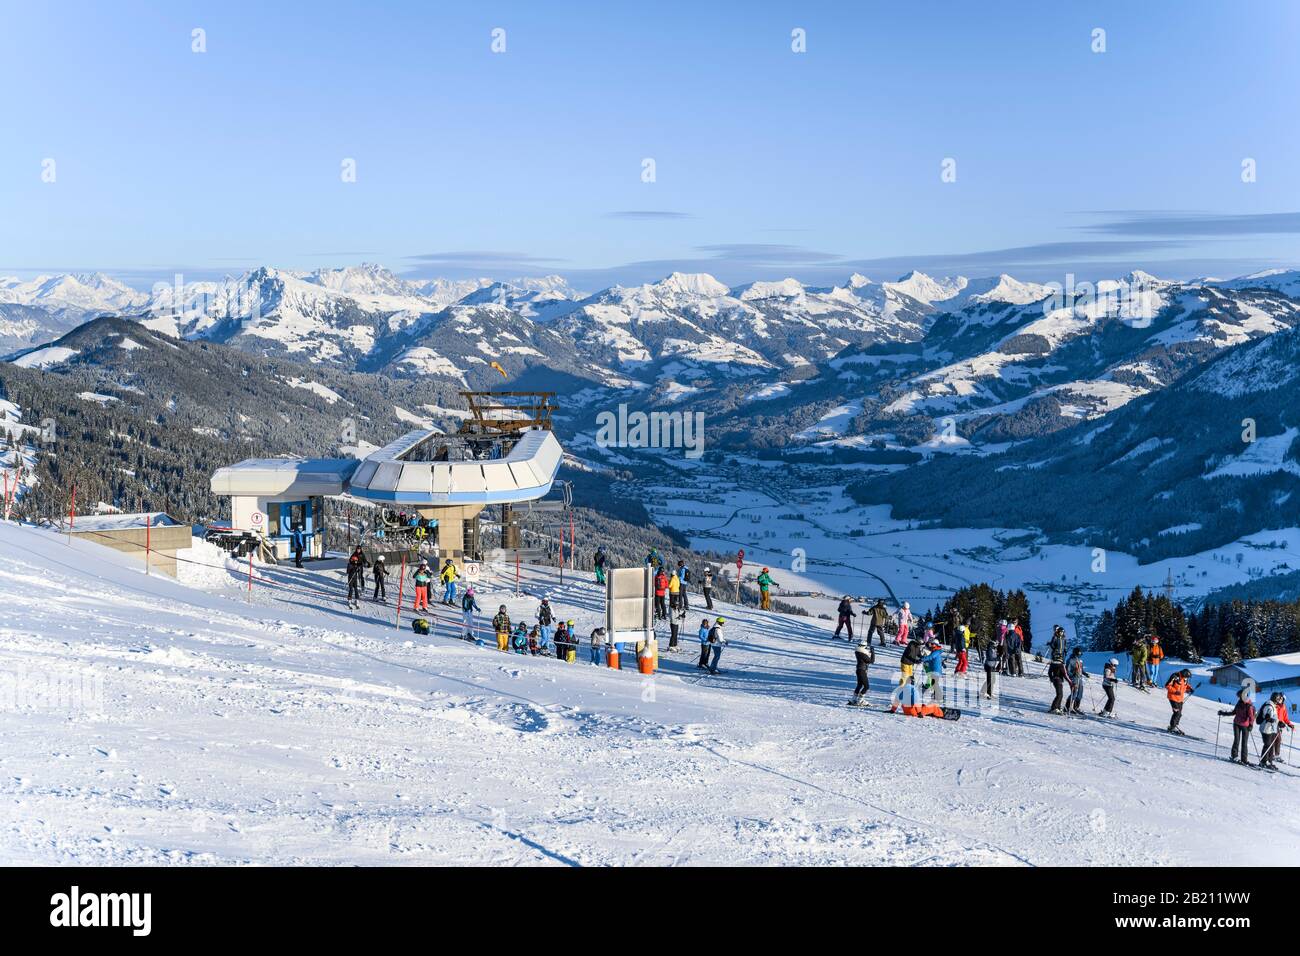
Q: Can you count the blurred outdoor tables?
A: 0